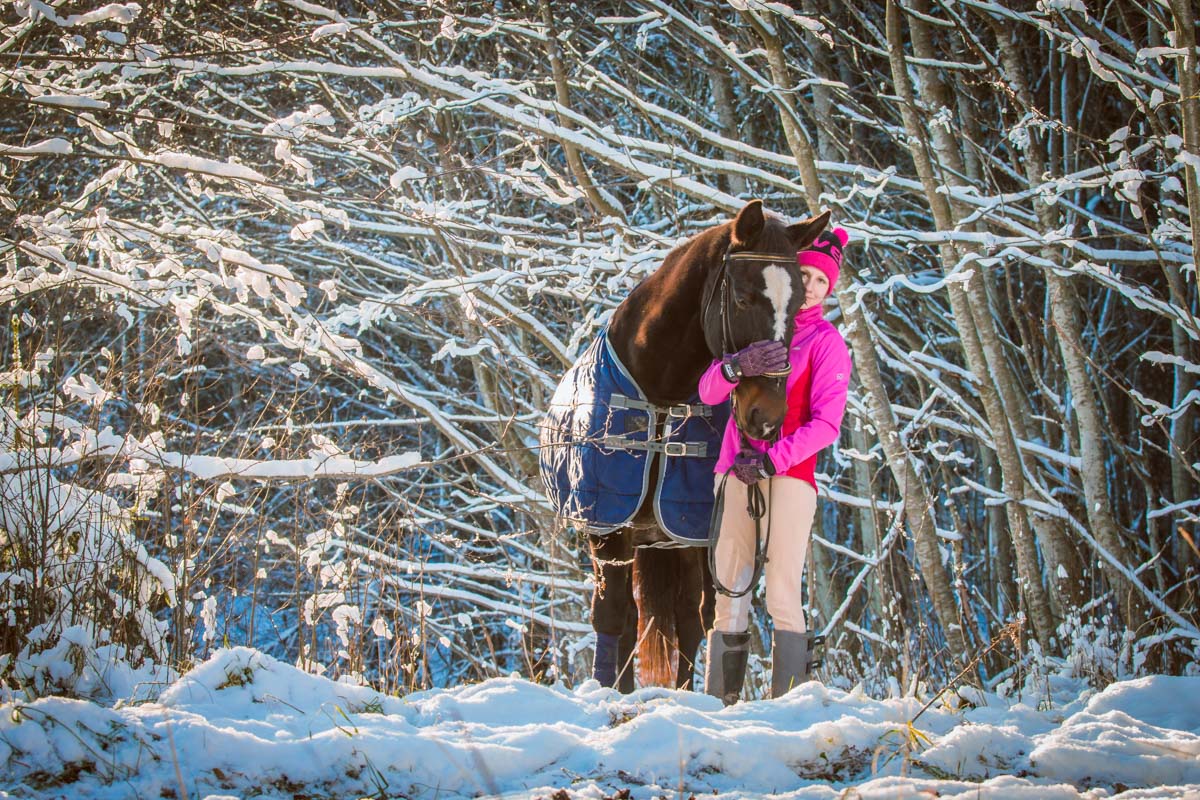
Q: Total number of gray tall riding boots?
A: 2